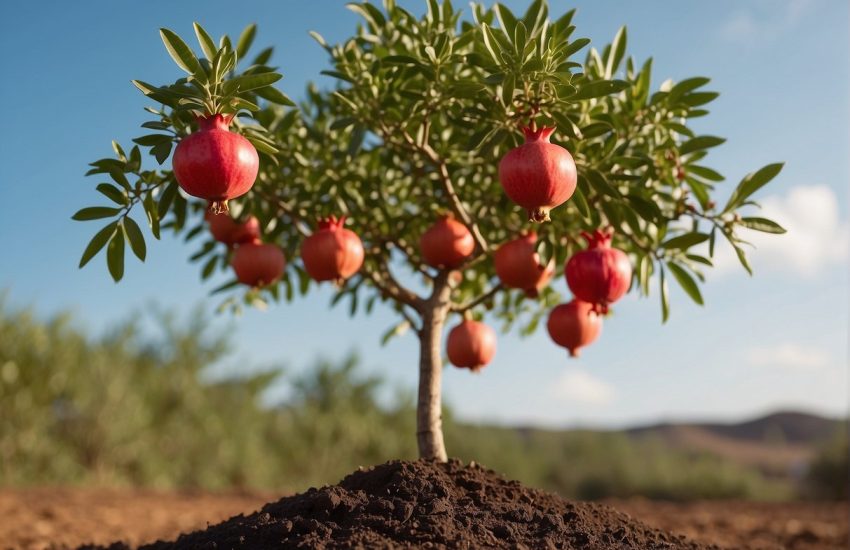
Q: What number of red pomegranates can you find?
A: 10